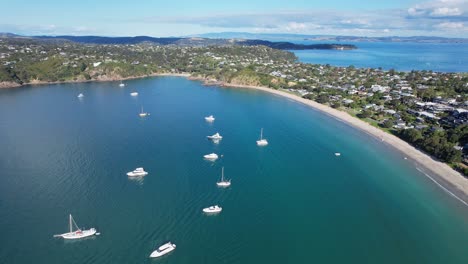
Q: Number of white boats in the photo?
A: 14